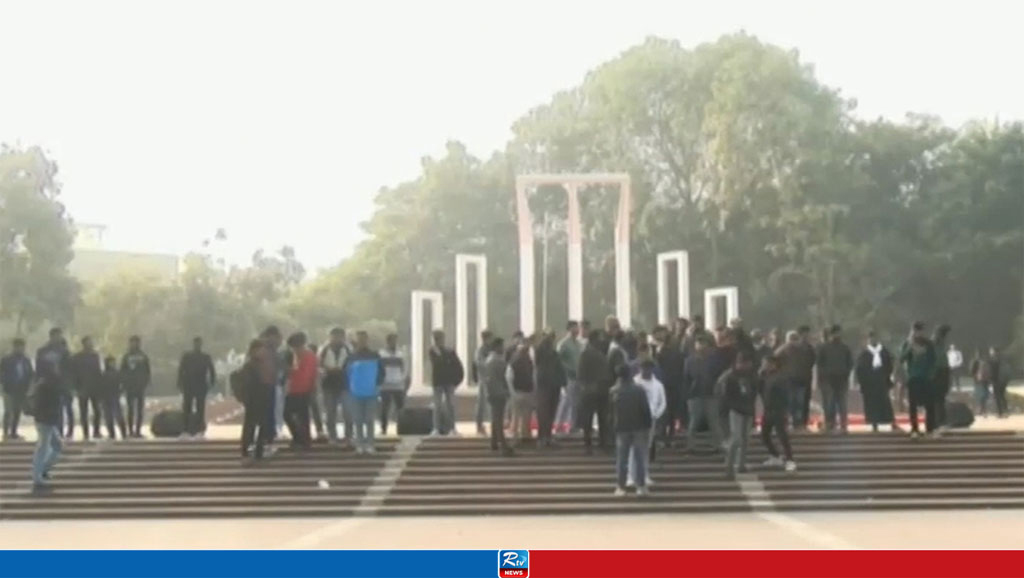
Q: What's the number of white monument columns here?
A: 5